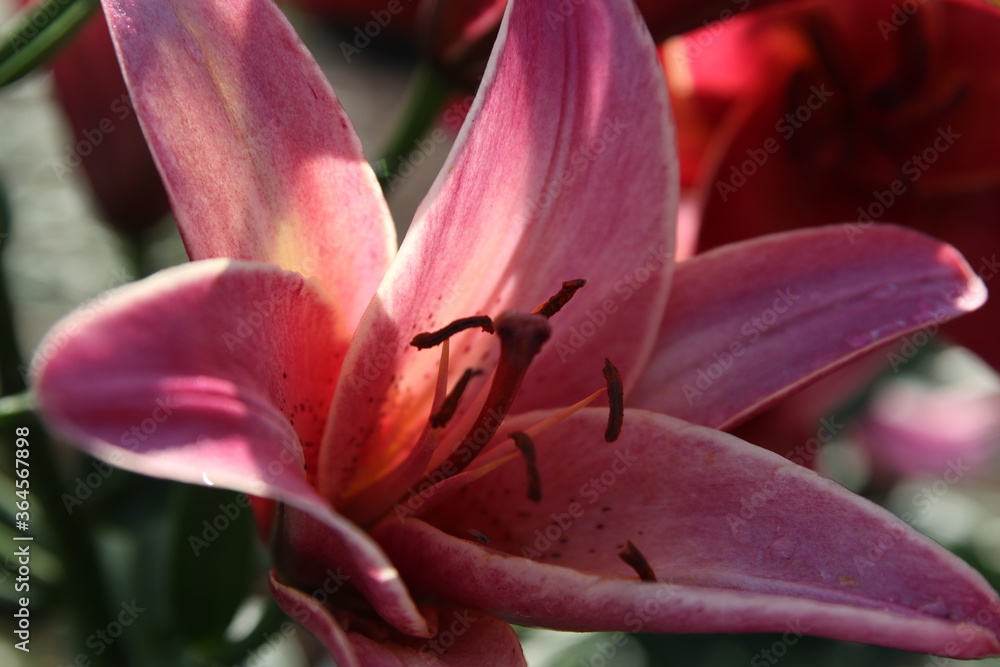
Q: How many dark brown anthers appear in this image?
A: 6